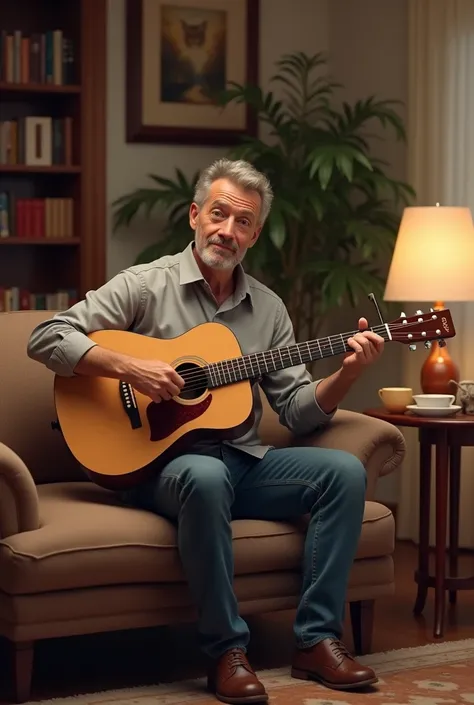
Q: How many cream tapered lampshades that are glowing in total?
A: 1